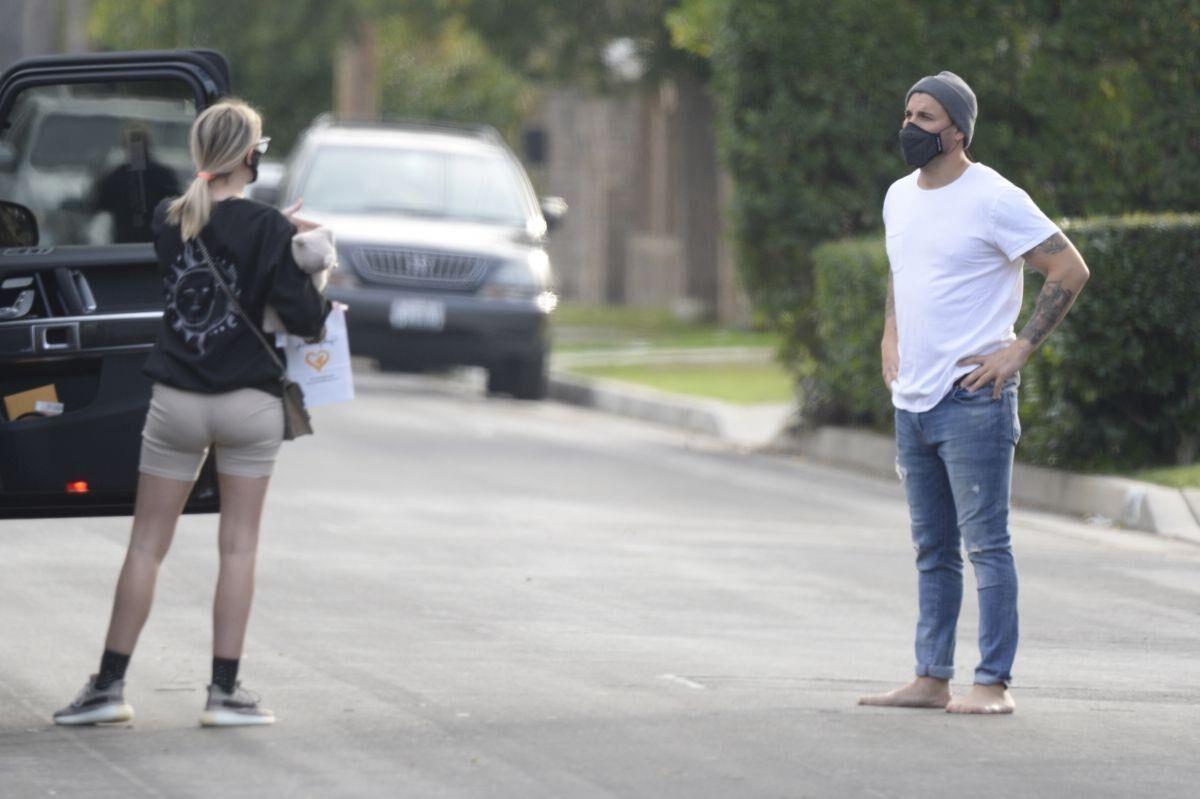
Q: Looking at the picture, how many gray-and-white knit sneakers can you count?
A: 2